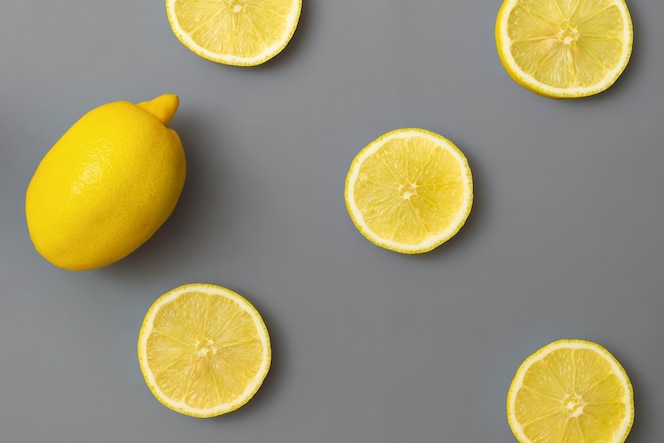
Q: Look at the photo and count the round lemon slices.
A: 5